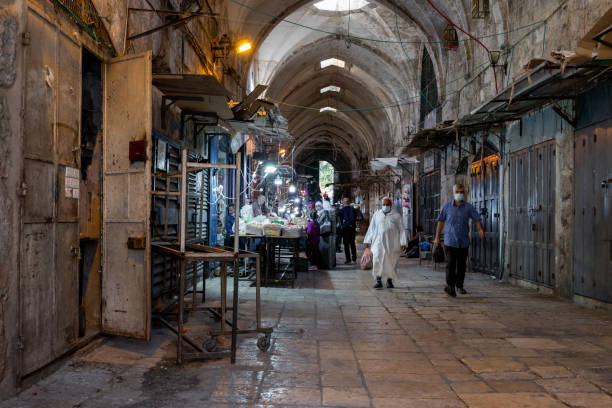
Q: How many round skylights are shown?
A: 1